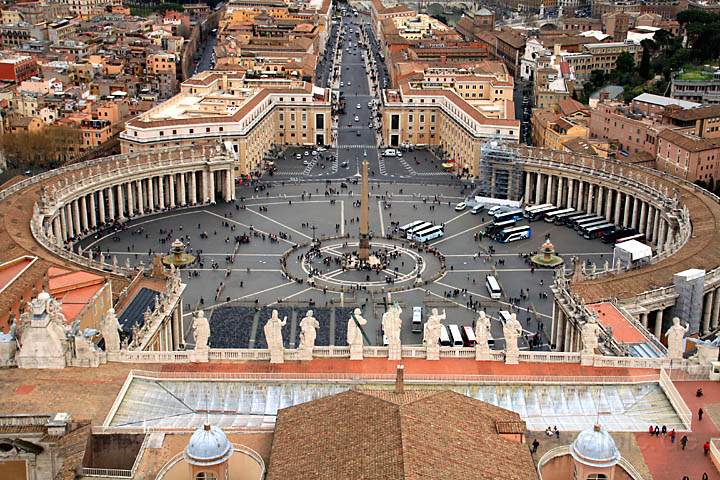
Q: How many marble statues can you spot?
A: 11